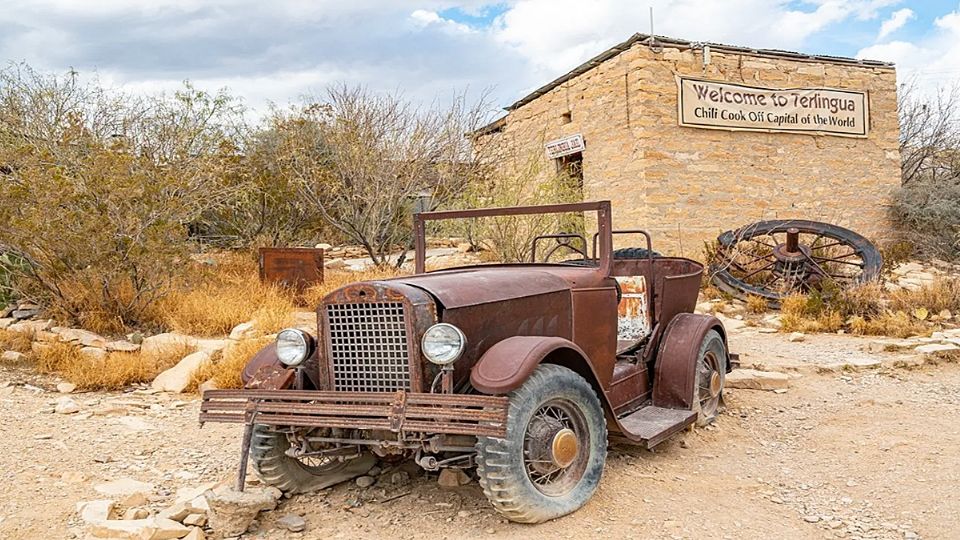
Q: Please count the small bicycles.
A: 0